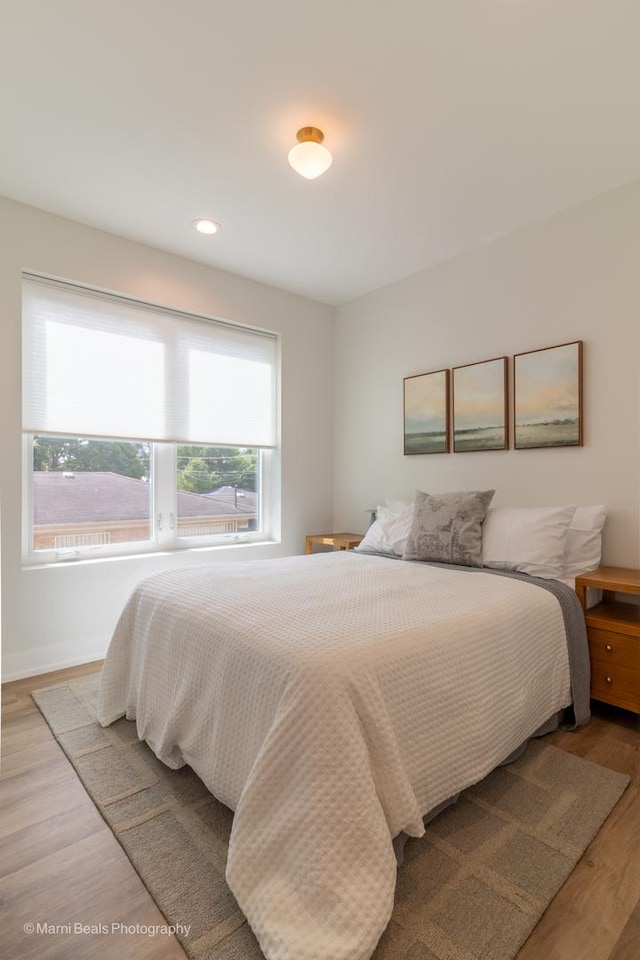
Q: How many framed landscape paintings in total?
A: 3